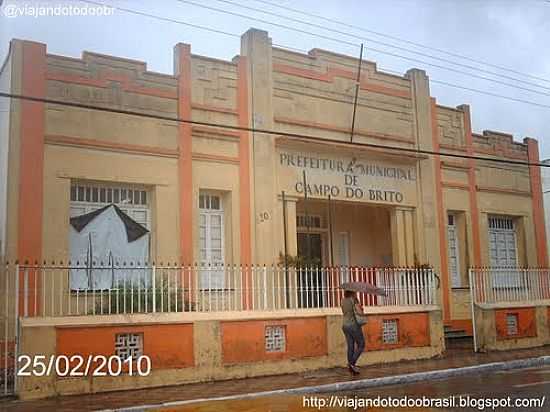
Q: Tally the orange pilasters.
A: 6